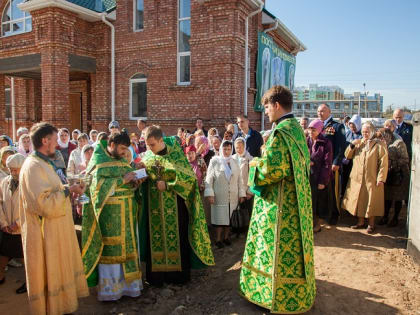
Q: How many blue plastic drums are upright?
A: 0